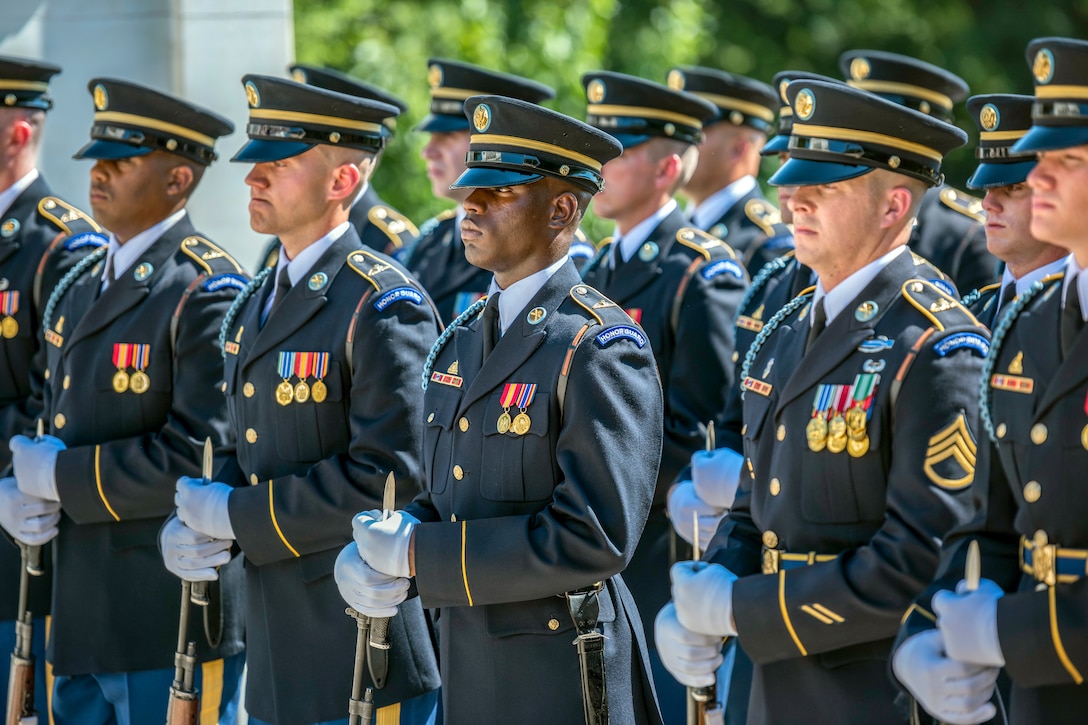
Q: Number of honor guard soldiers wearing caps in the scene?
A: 13